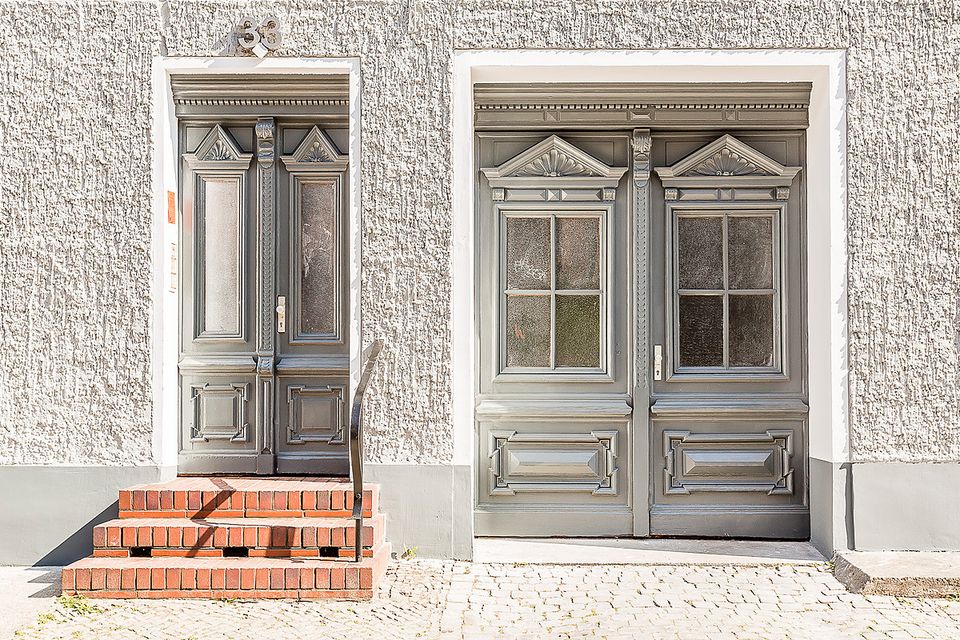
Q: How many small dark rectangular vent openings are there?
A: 3